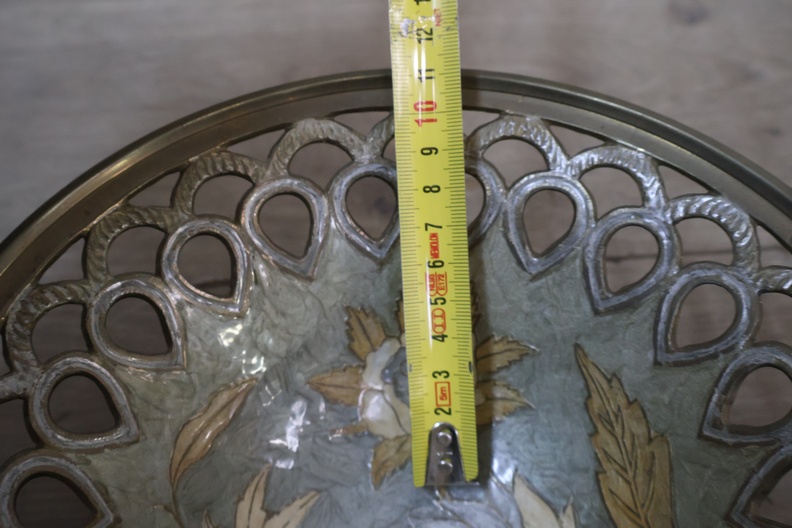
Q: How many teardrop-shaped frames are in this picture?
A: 12